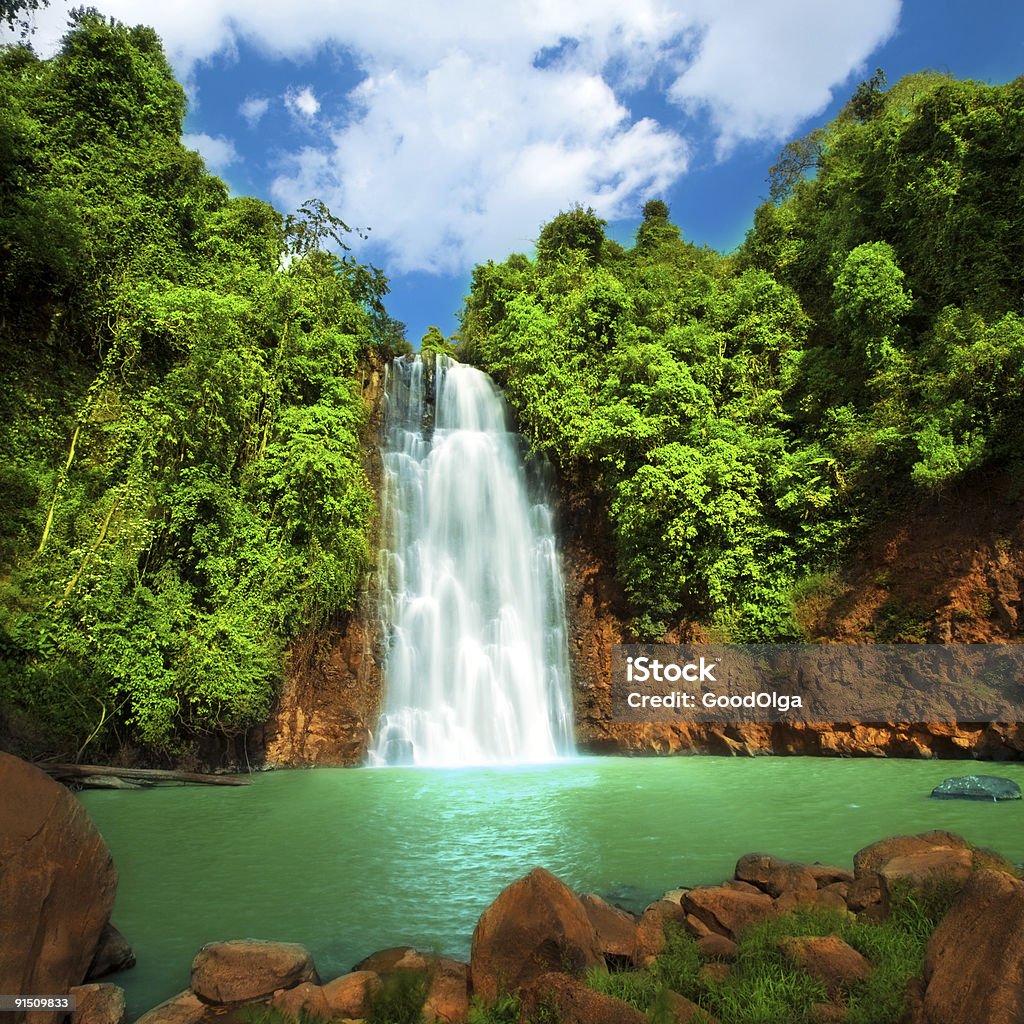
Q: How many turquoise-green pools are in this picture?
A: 1